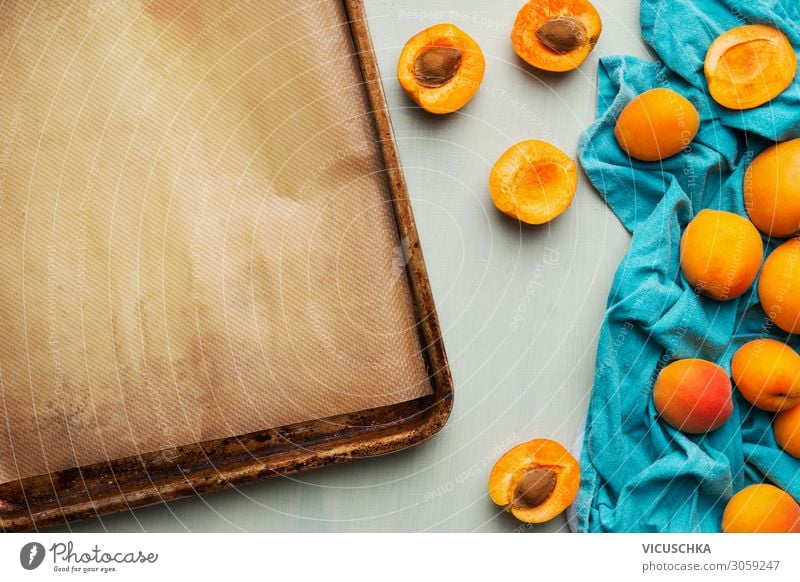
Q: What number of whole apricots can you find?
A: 8